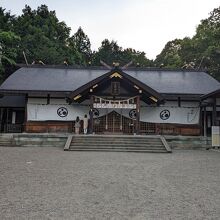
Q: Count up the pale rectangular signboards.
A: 1